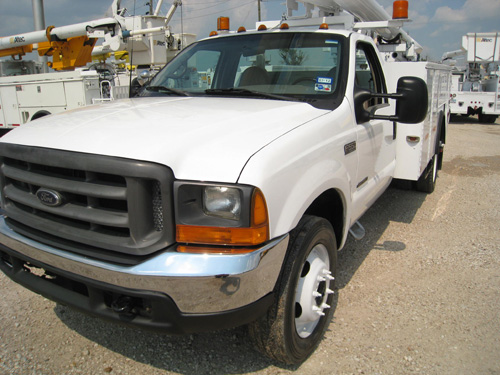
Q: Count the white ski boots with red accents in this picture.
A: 0